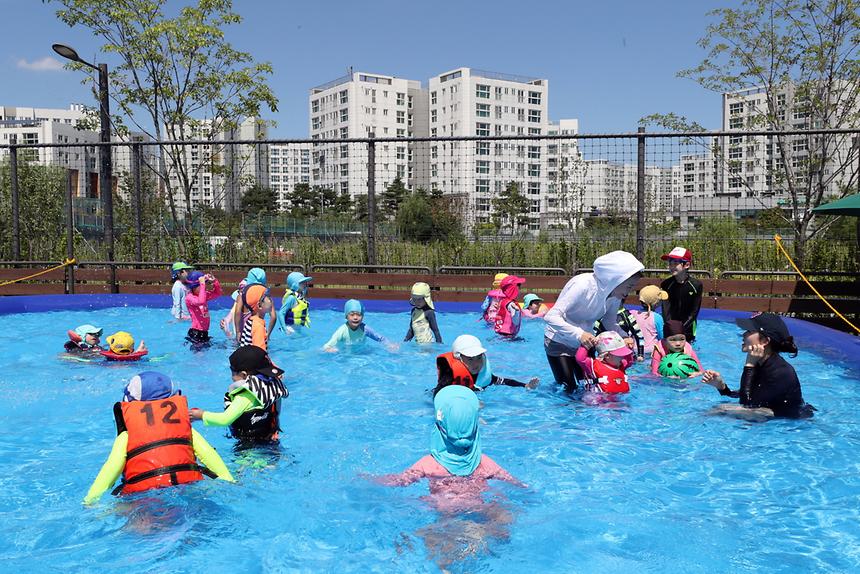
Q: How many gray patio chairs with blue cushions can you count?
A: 0